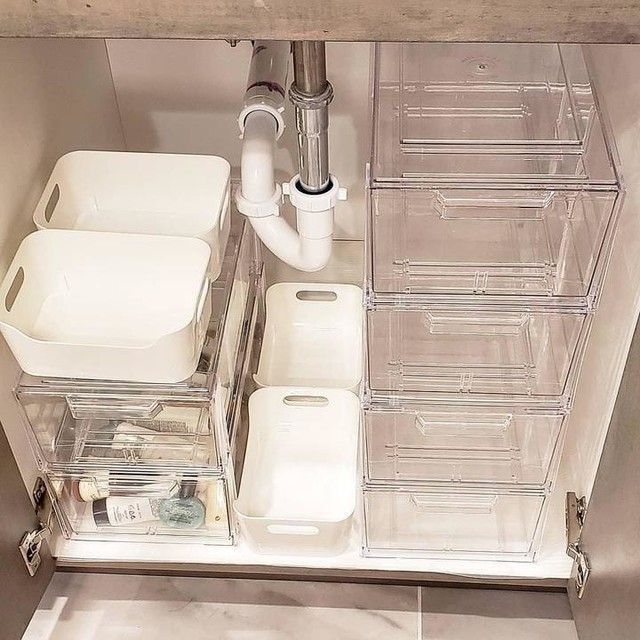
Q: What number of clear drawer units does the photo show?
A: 6